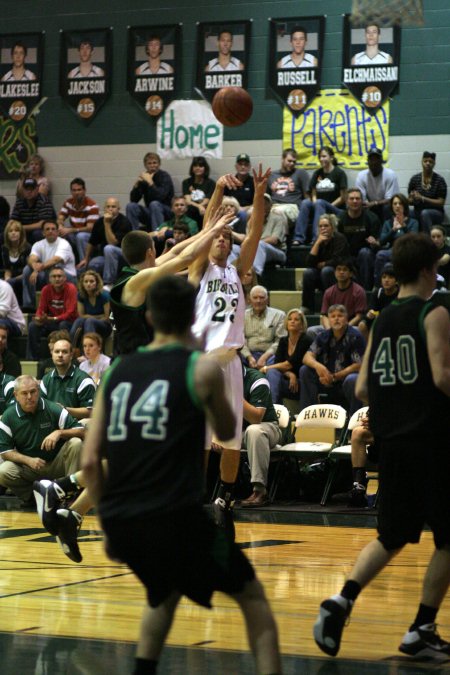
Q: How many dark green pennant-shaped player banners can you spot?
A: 6